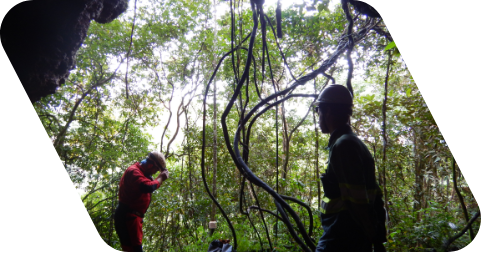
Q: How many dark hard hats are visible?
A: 1